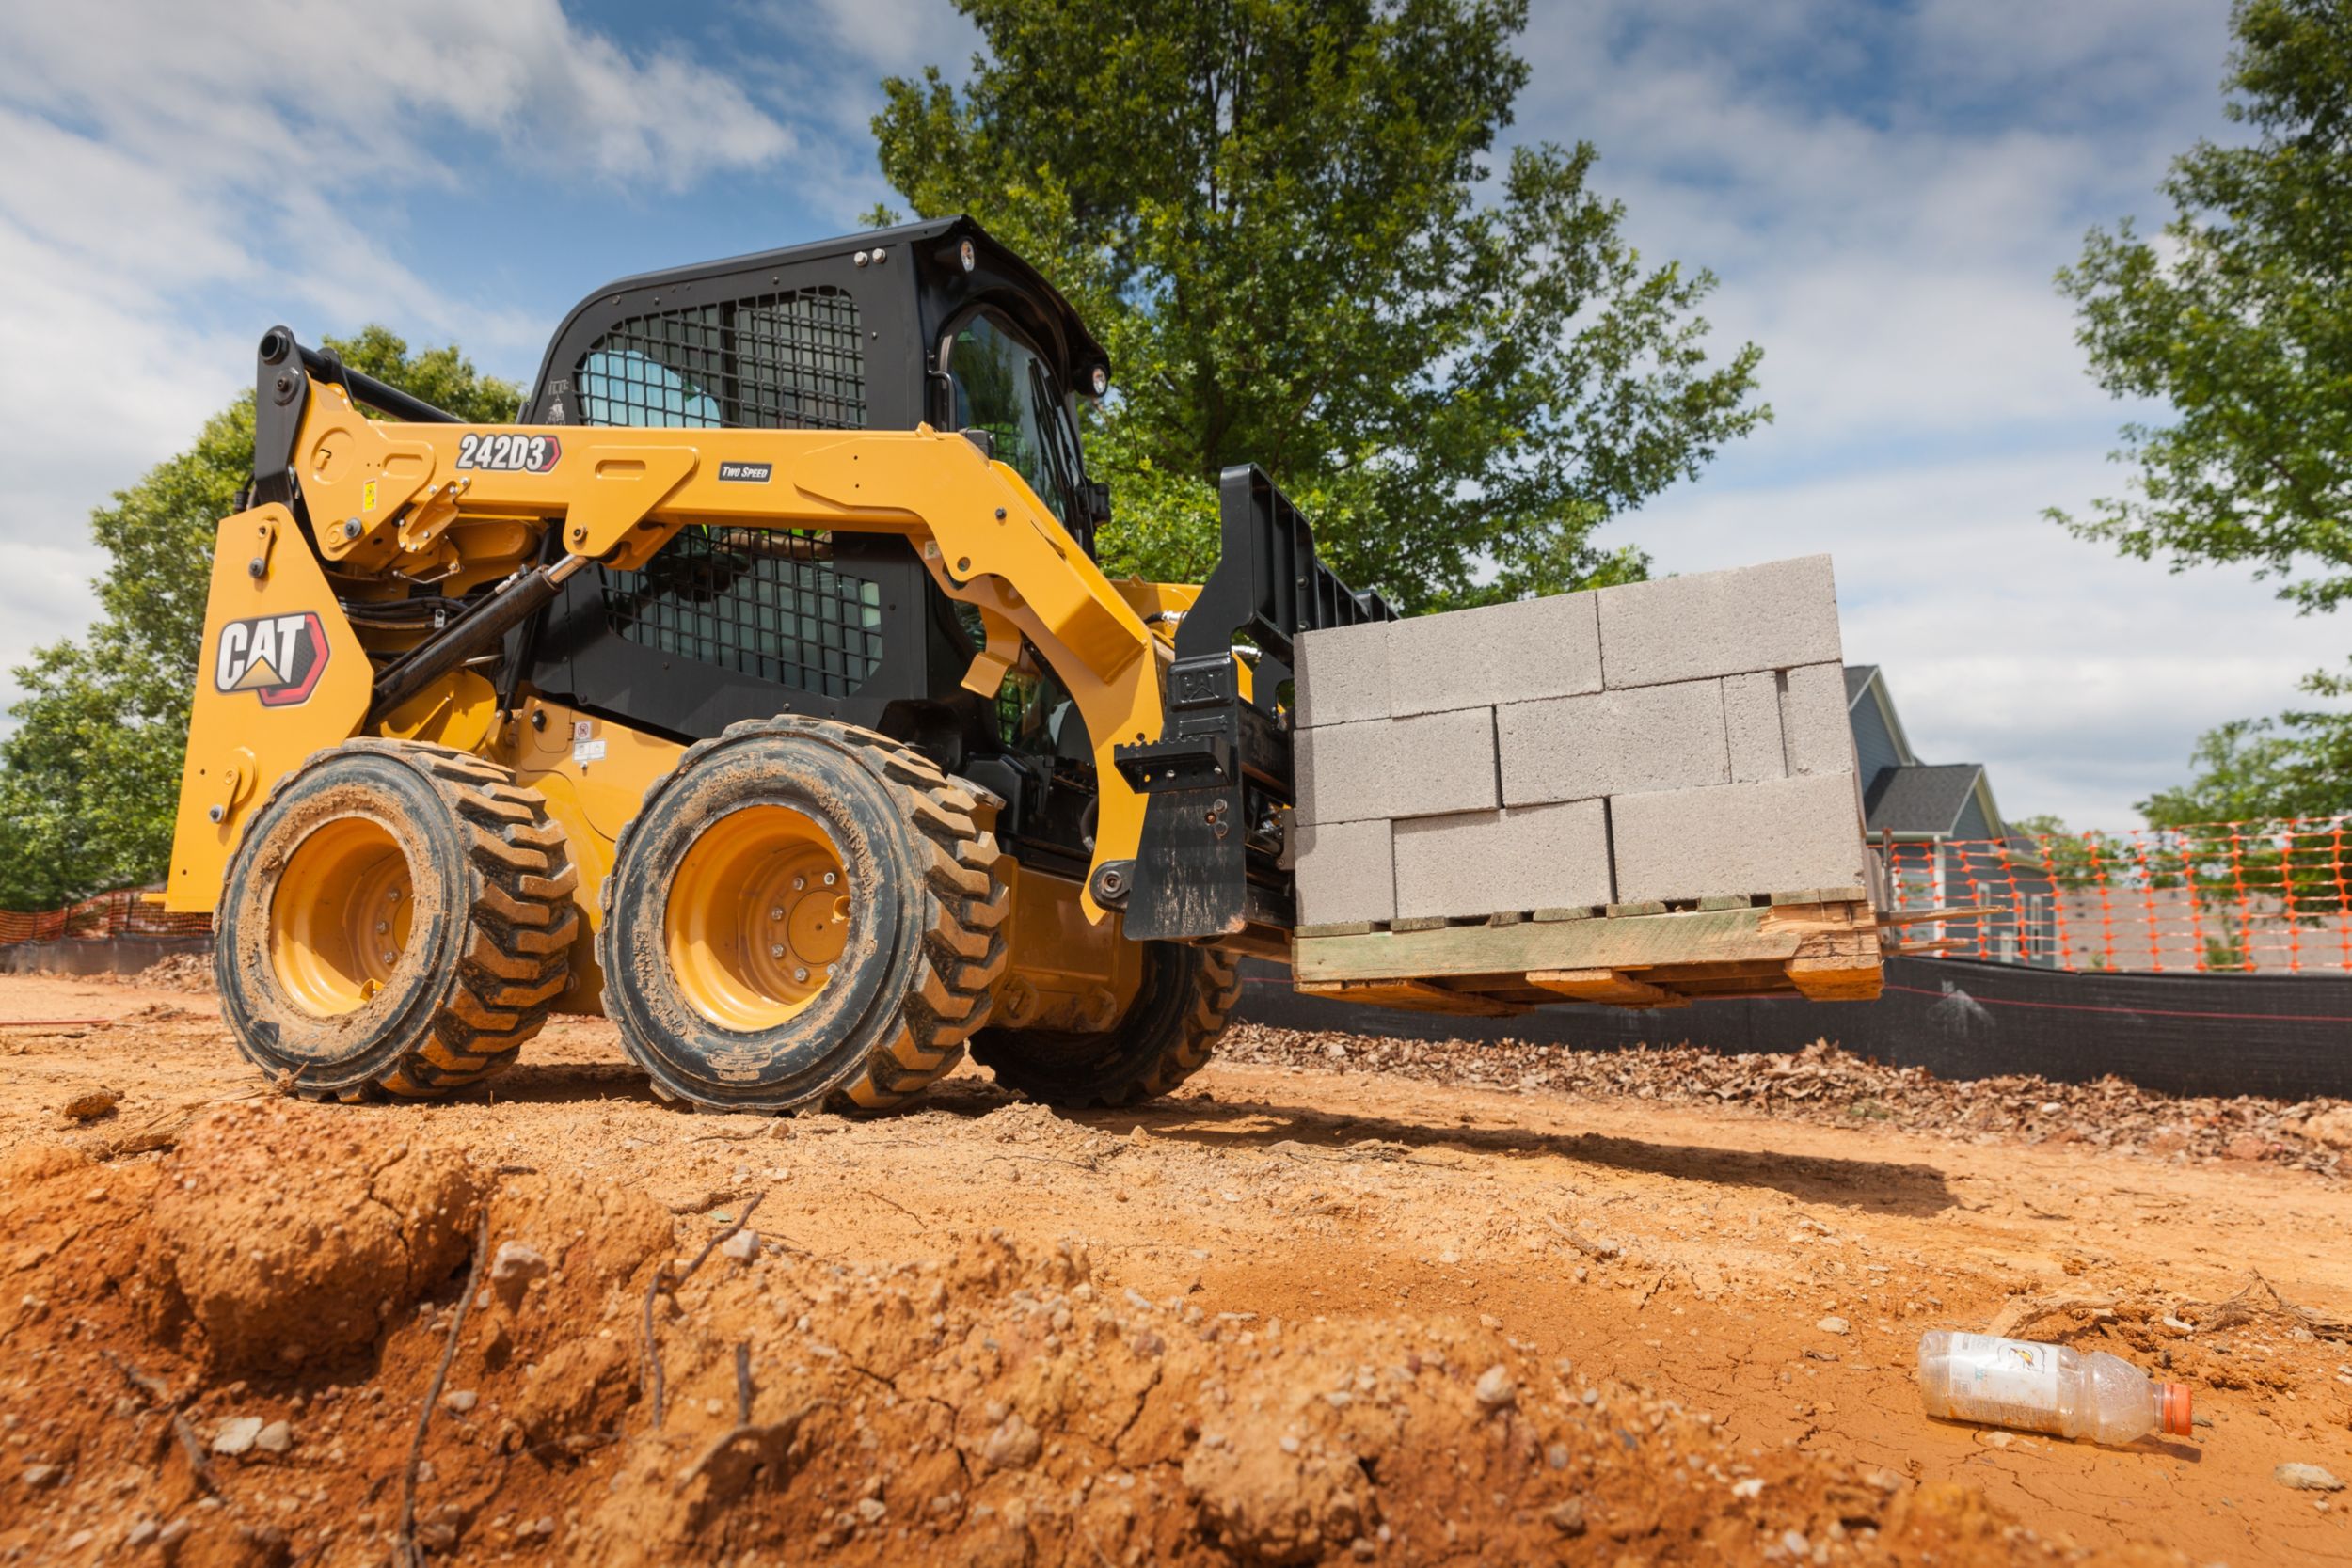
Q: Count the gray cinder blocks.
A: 10